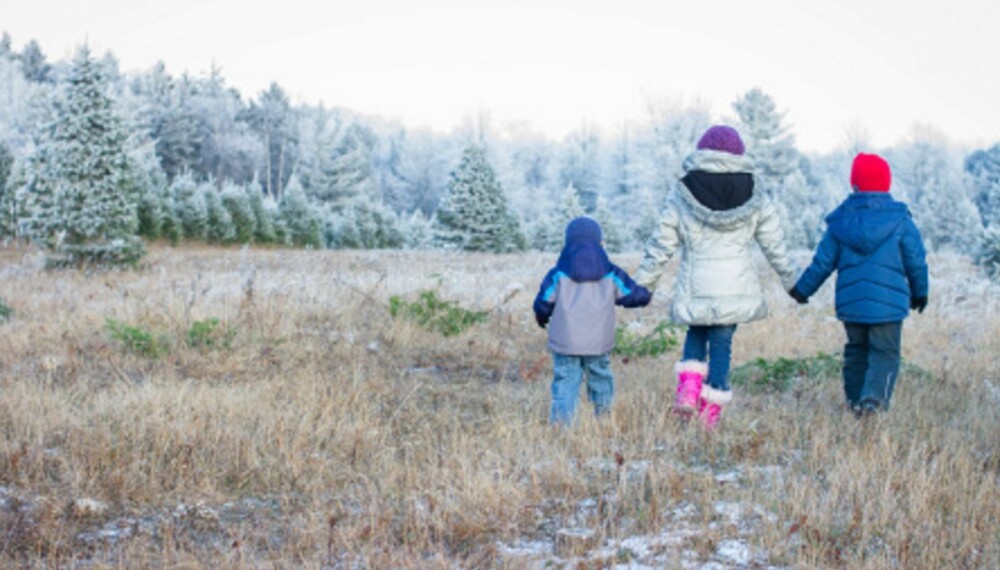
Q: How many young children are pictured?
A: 3